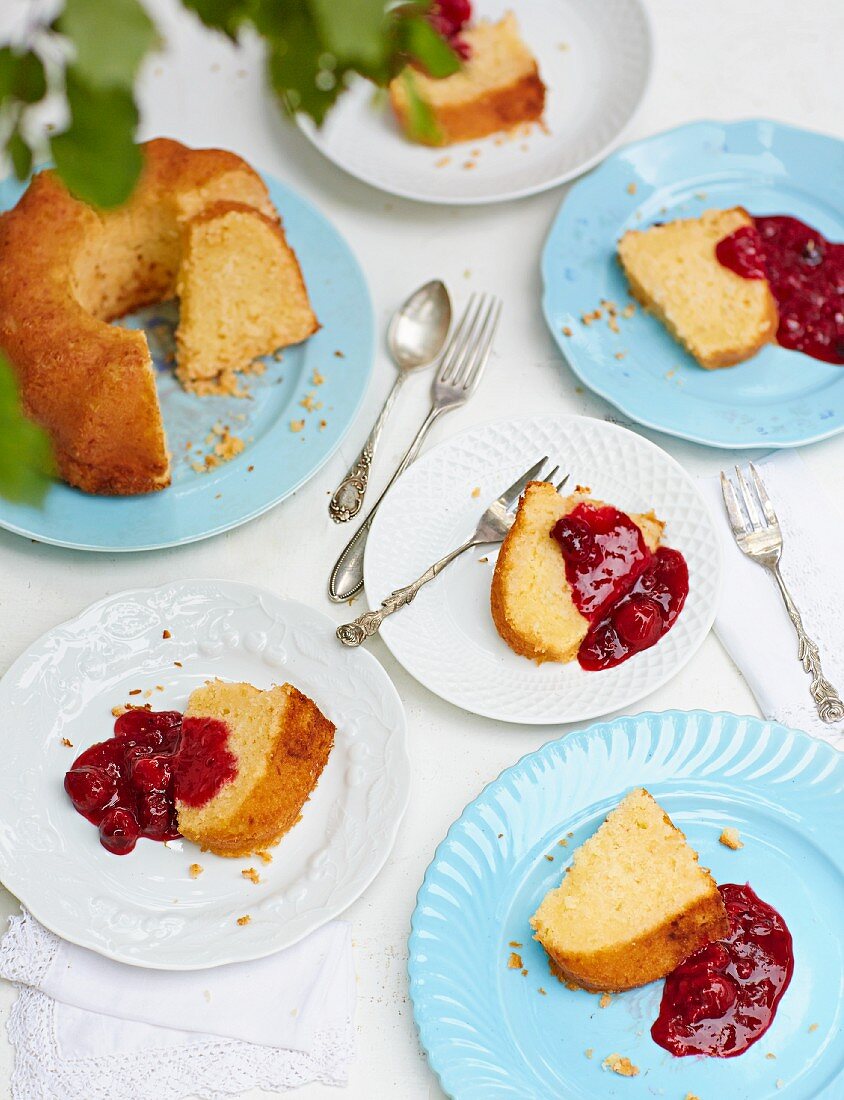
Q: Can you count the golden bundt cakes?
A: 1